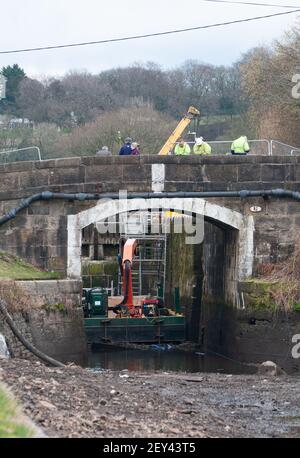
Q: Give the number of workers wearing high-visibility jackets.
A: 3